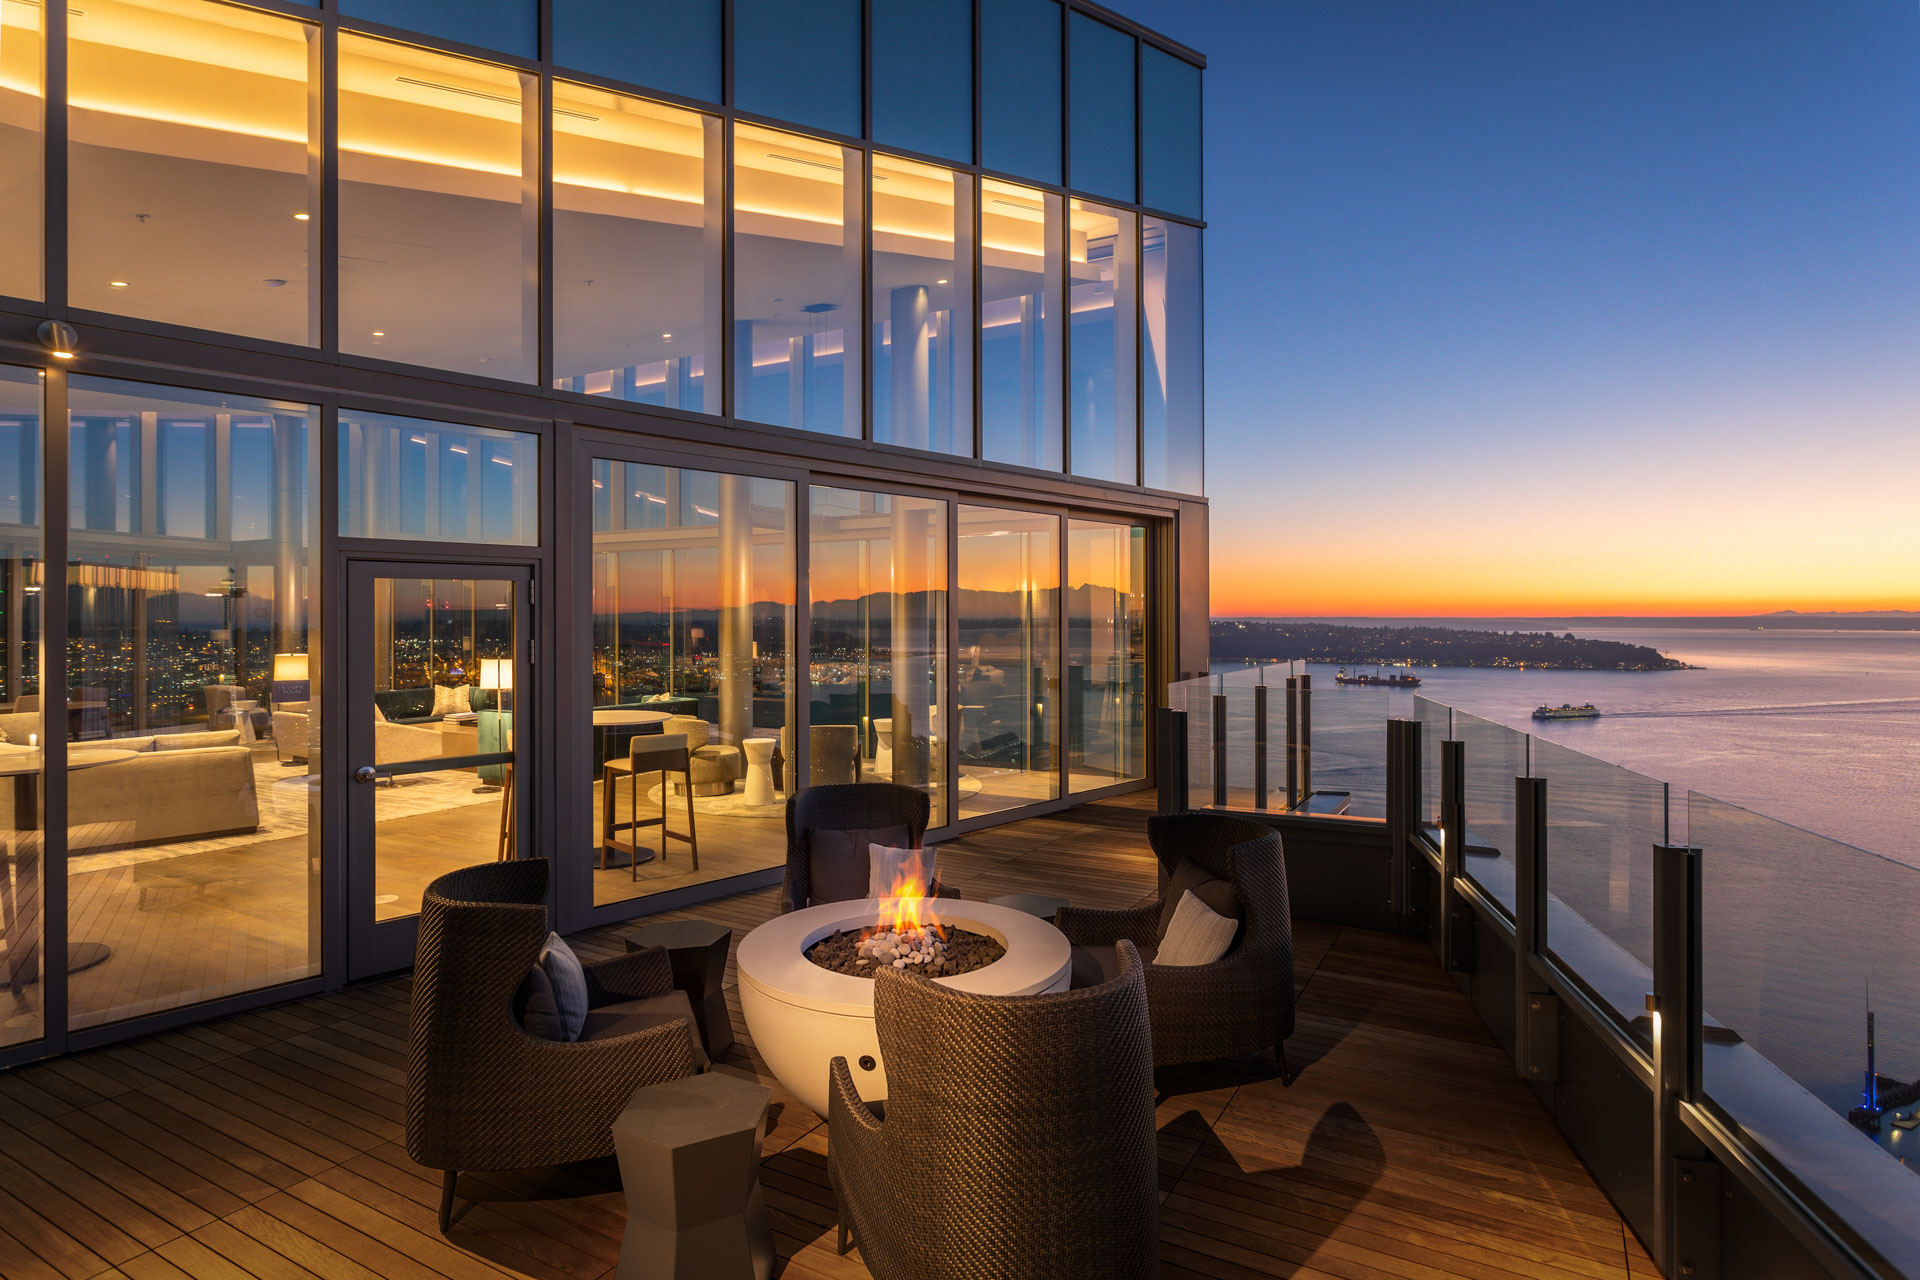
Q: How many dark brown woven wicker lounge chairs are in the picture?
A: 4